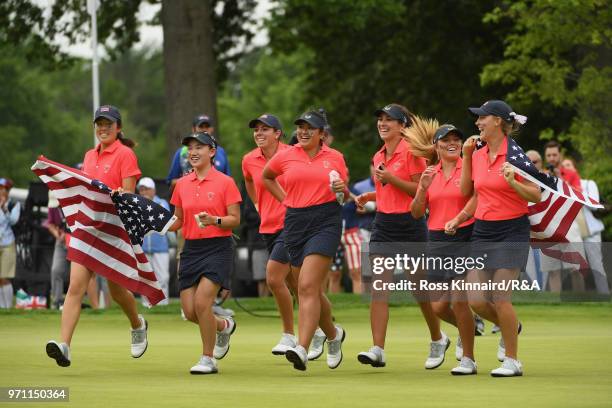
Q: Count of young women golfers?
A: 7